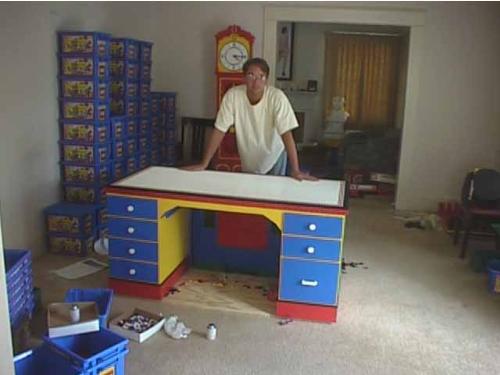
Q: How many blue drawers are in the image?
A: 7